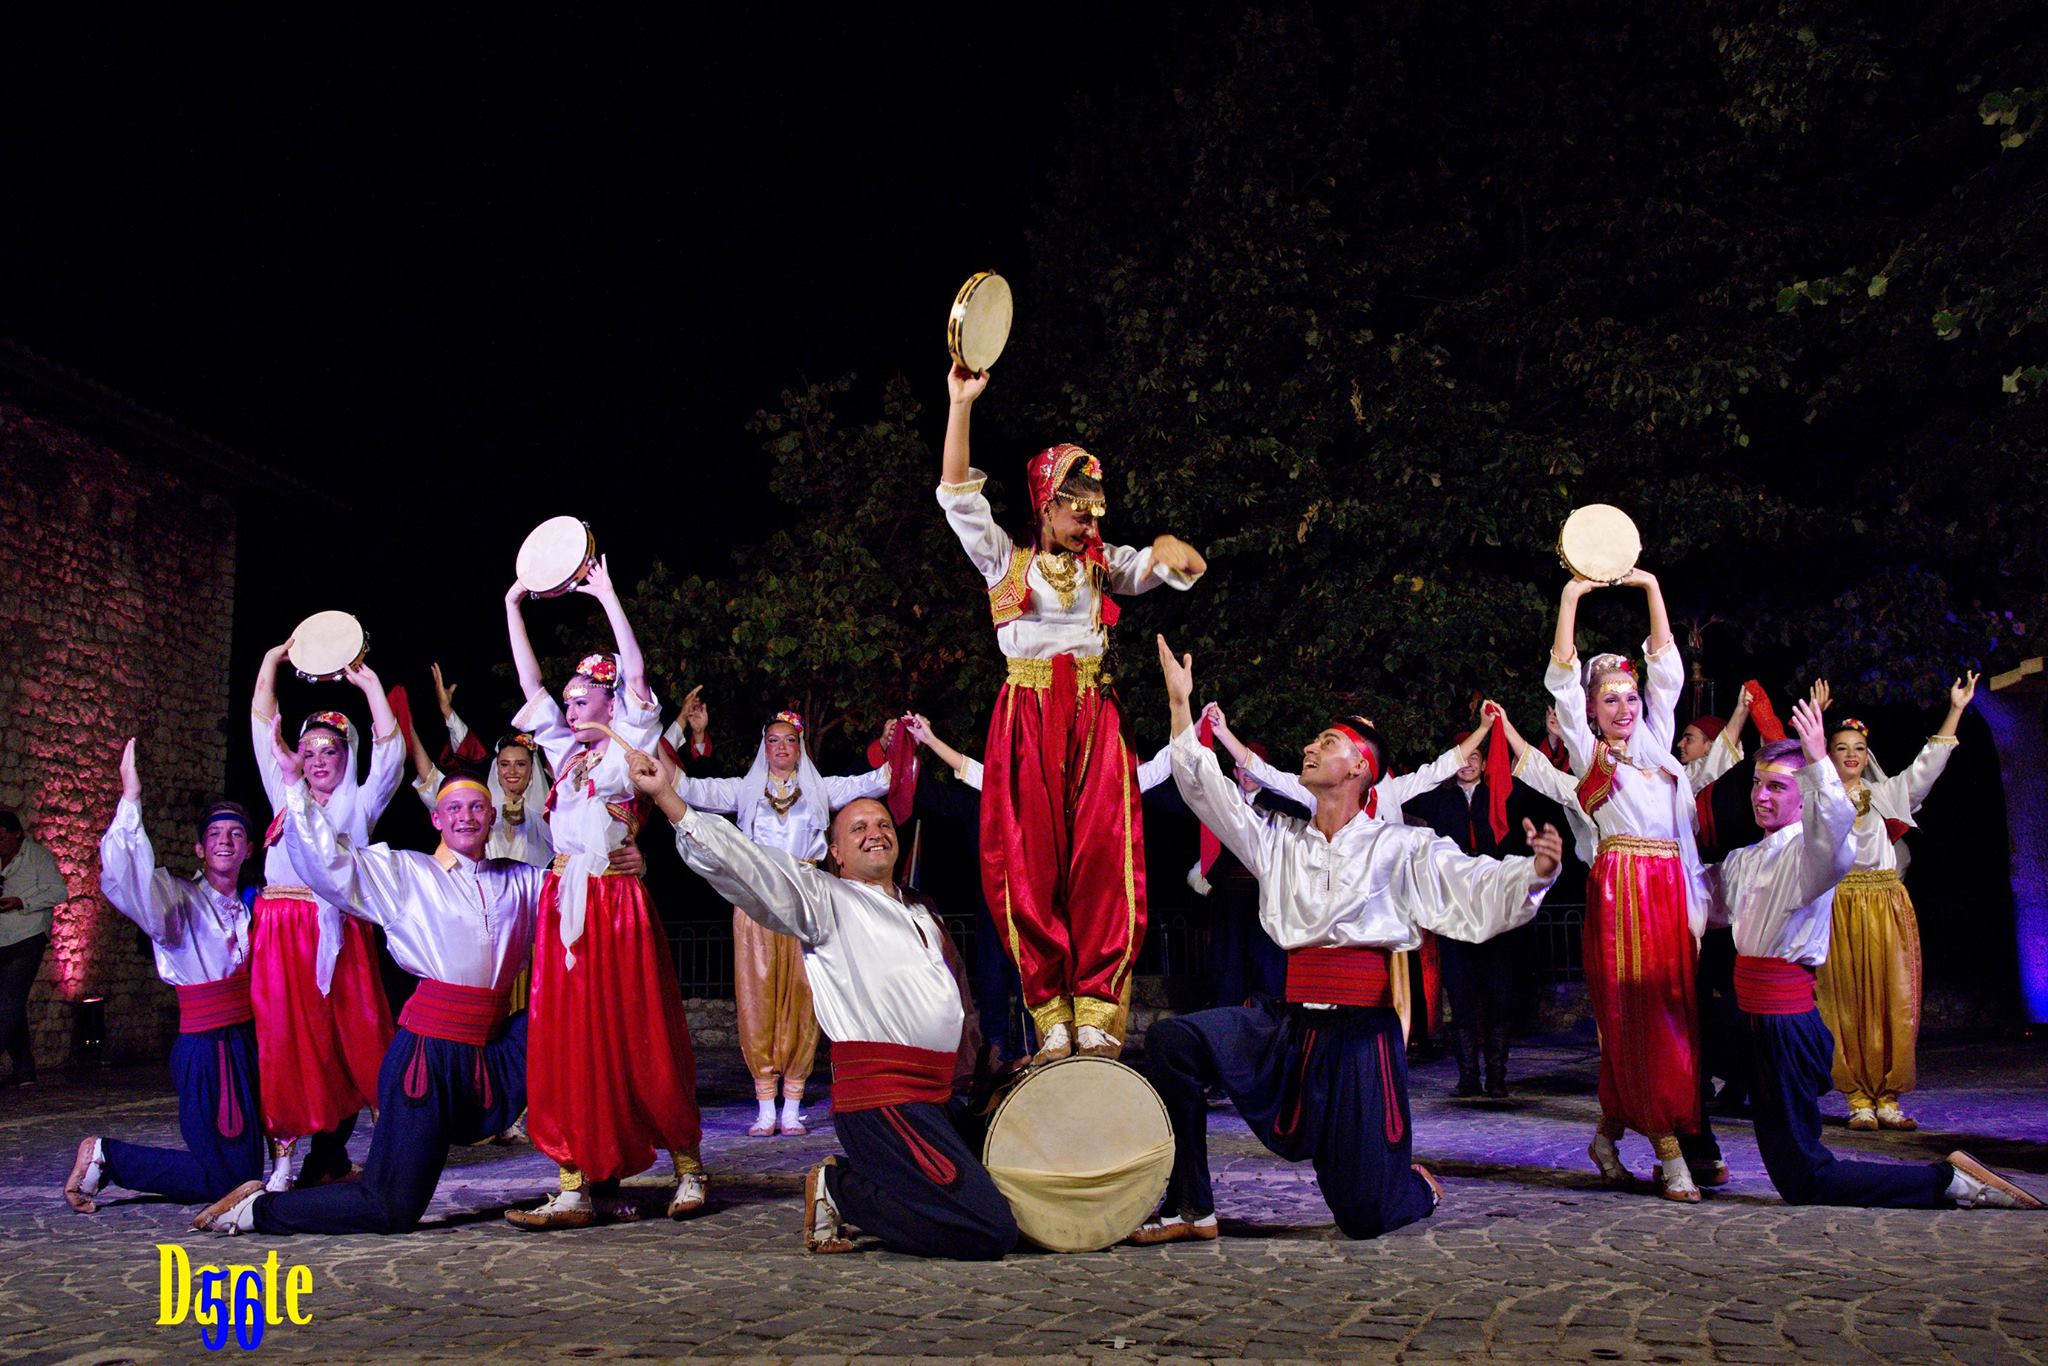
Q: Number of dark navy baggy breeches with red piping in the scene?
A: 5